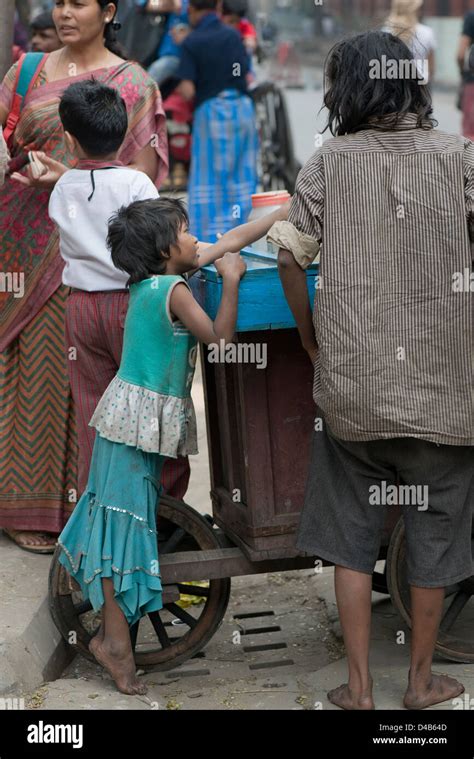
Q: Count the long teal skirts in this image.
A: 1